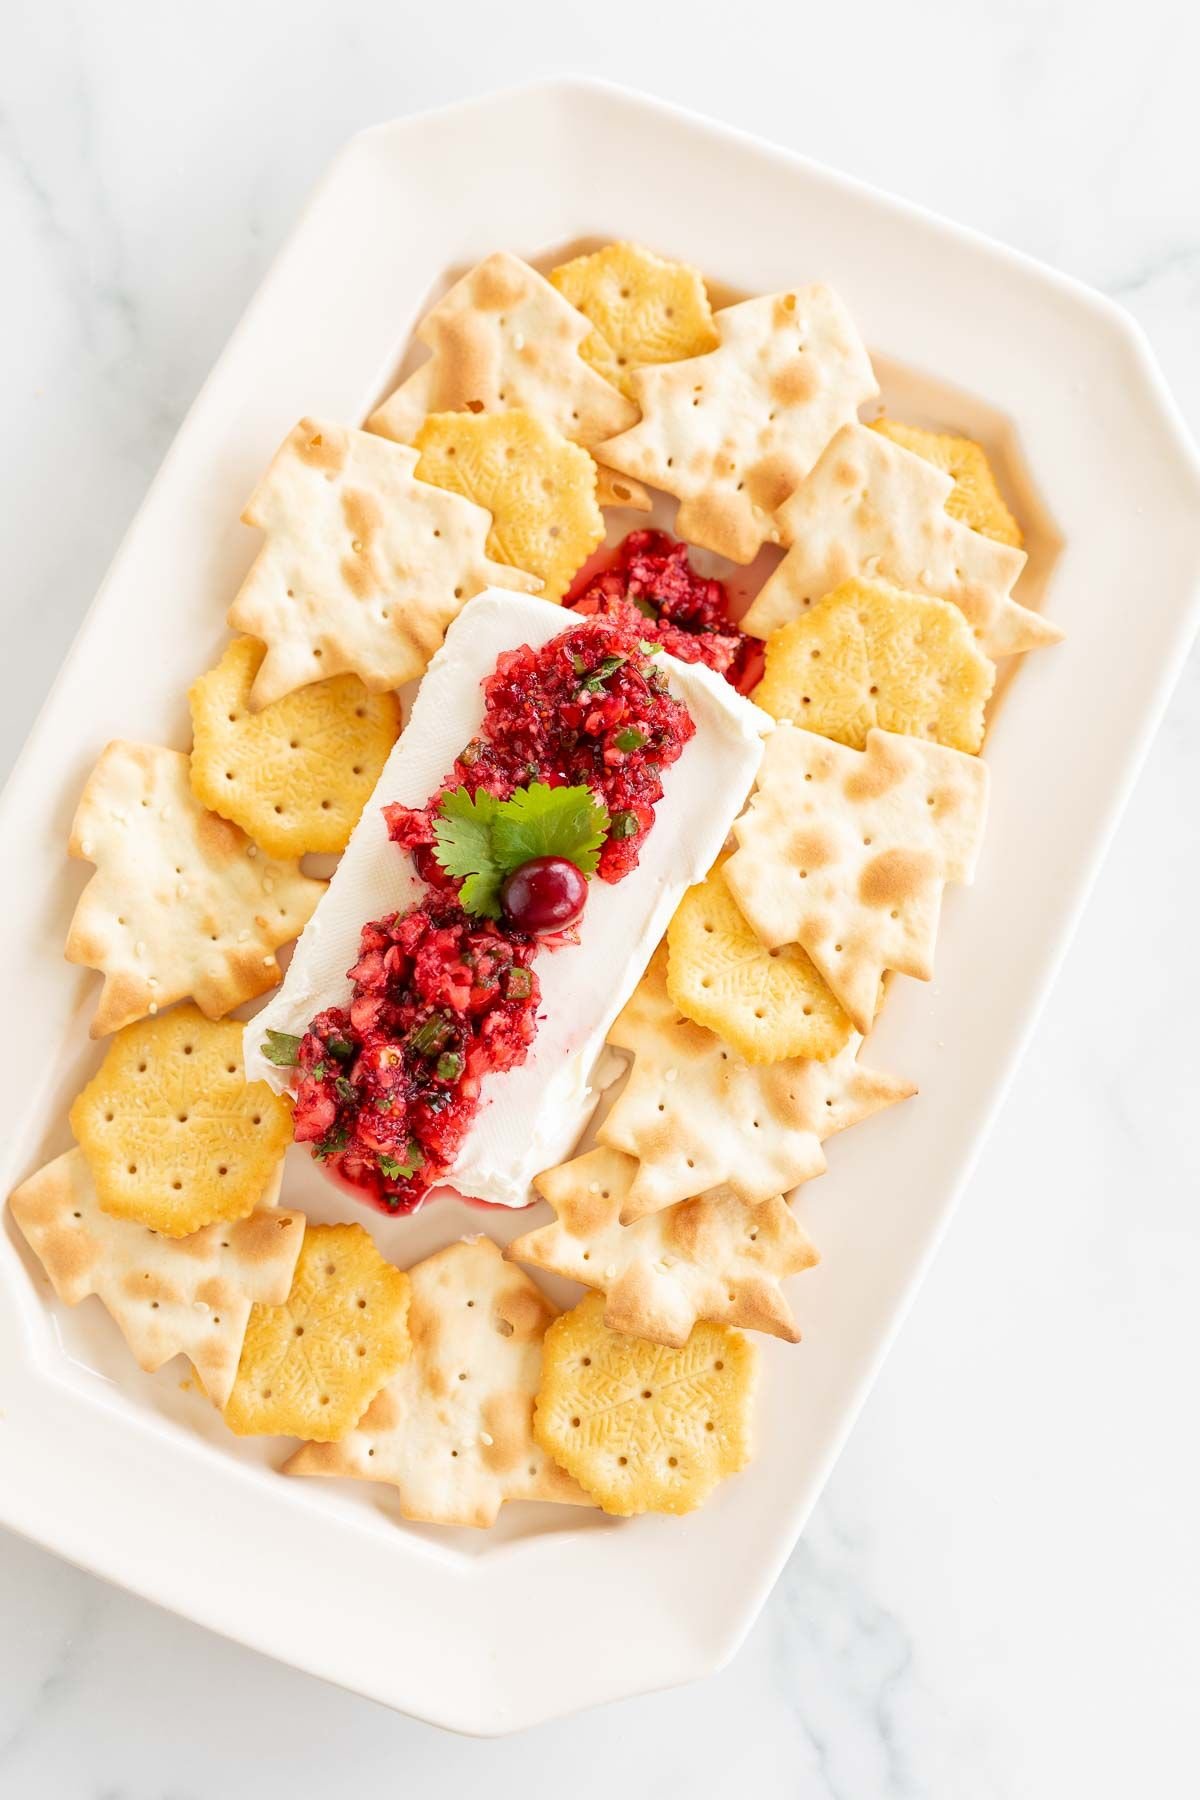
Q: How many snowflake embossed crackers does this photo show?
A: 9